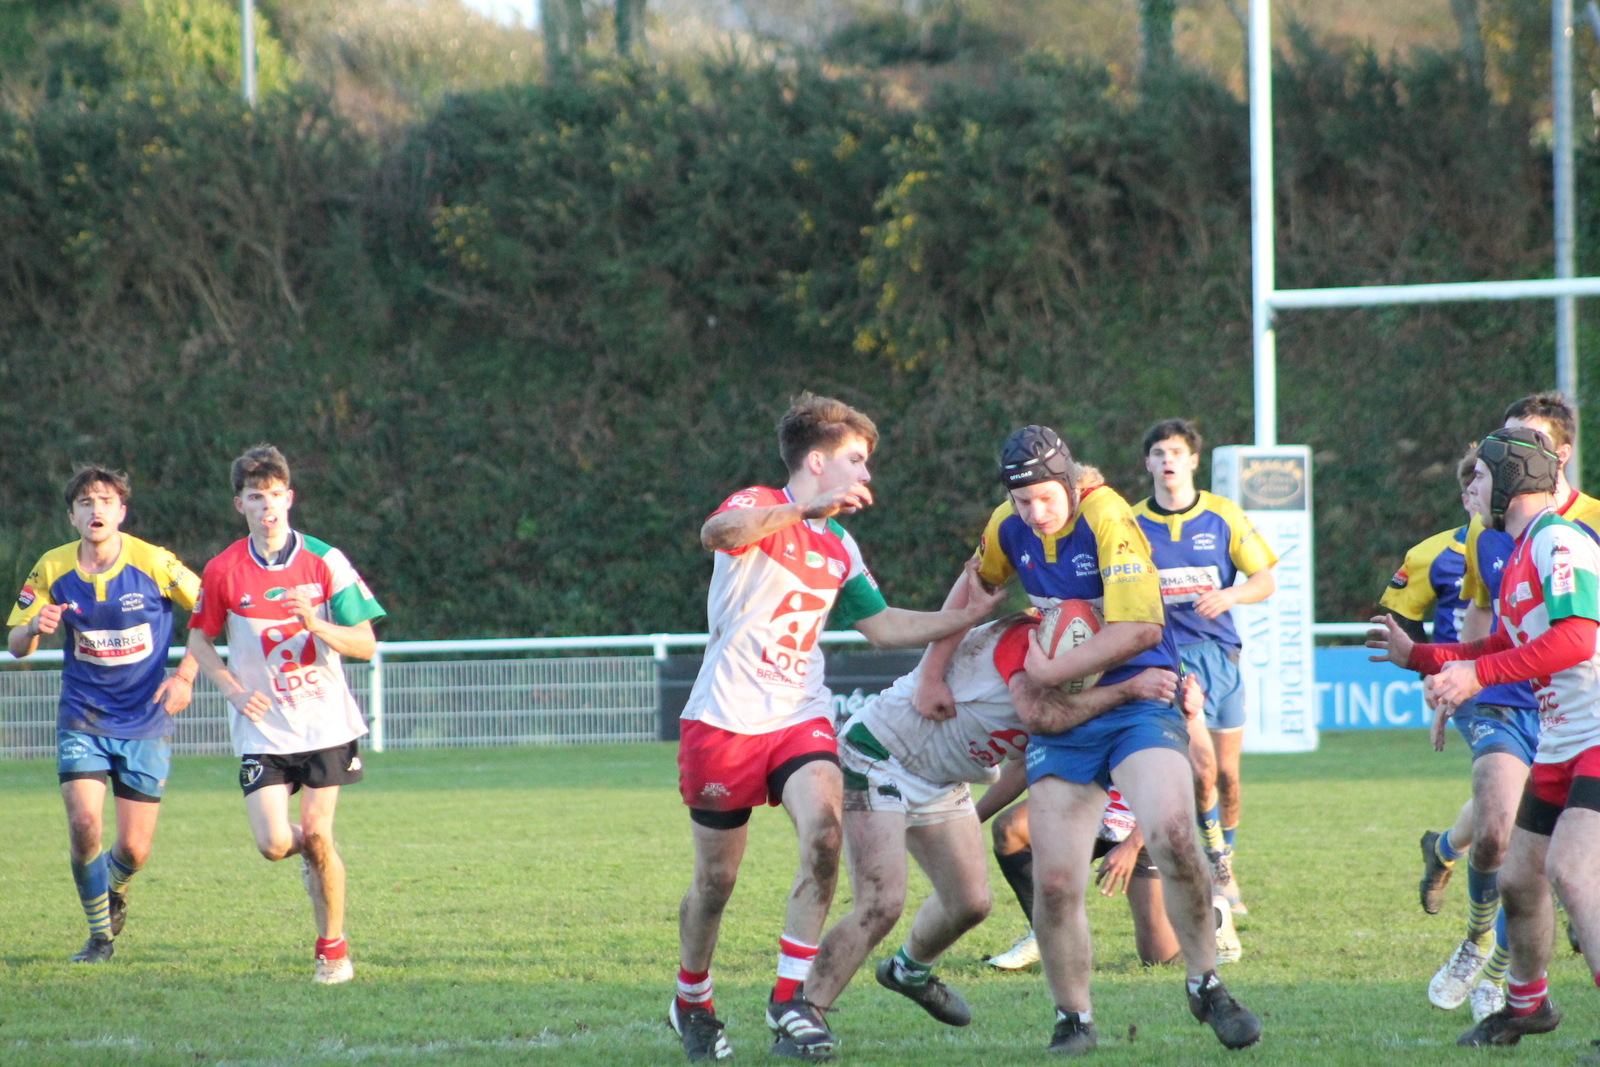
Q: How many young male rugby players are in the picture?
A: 10